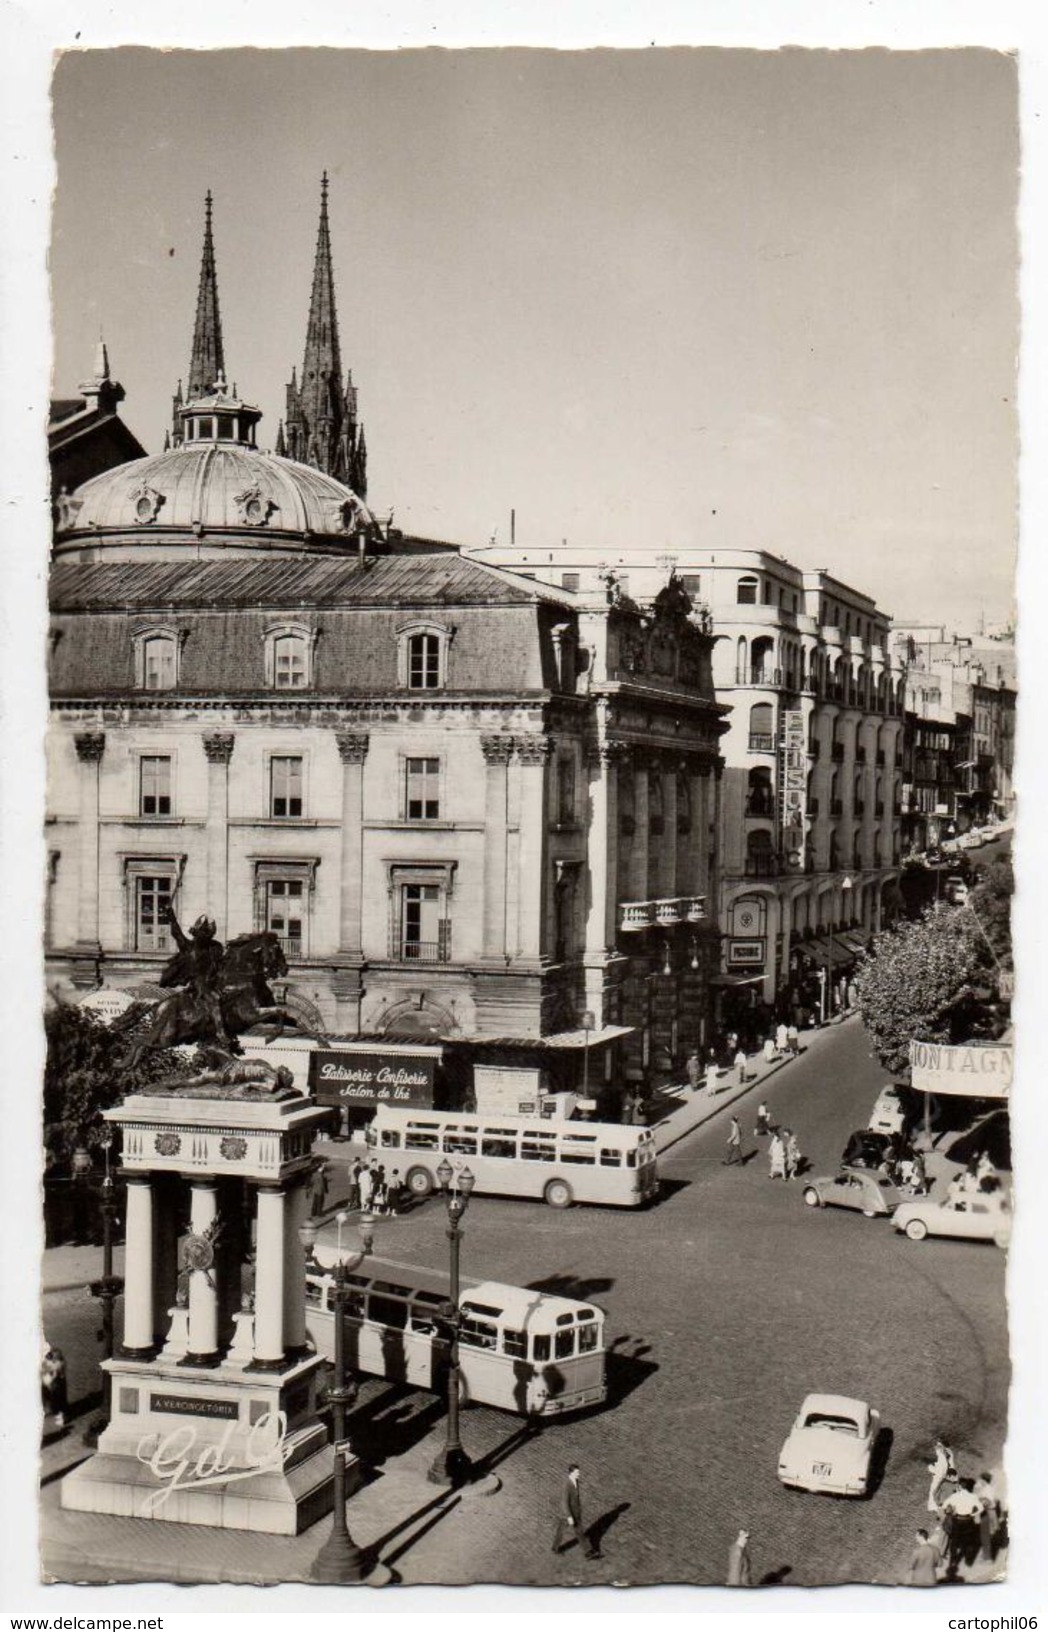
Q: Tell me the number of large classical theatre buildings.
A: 1